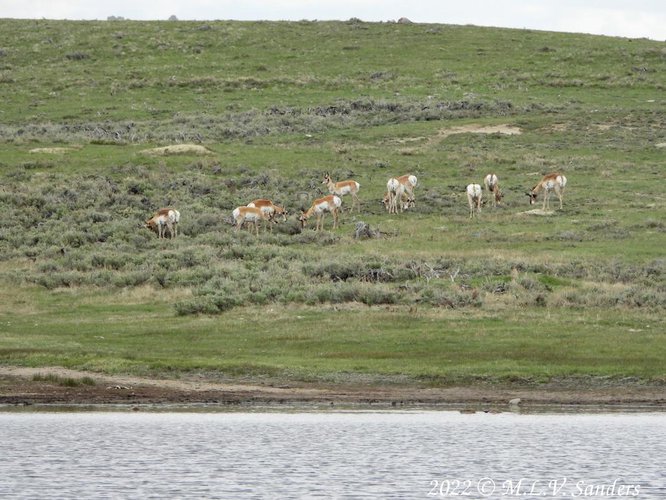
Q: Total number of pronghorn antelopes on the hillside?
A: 10